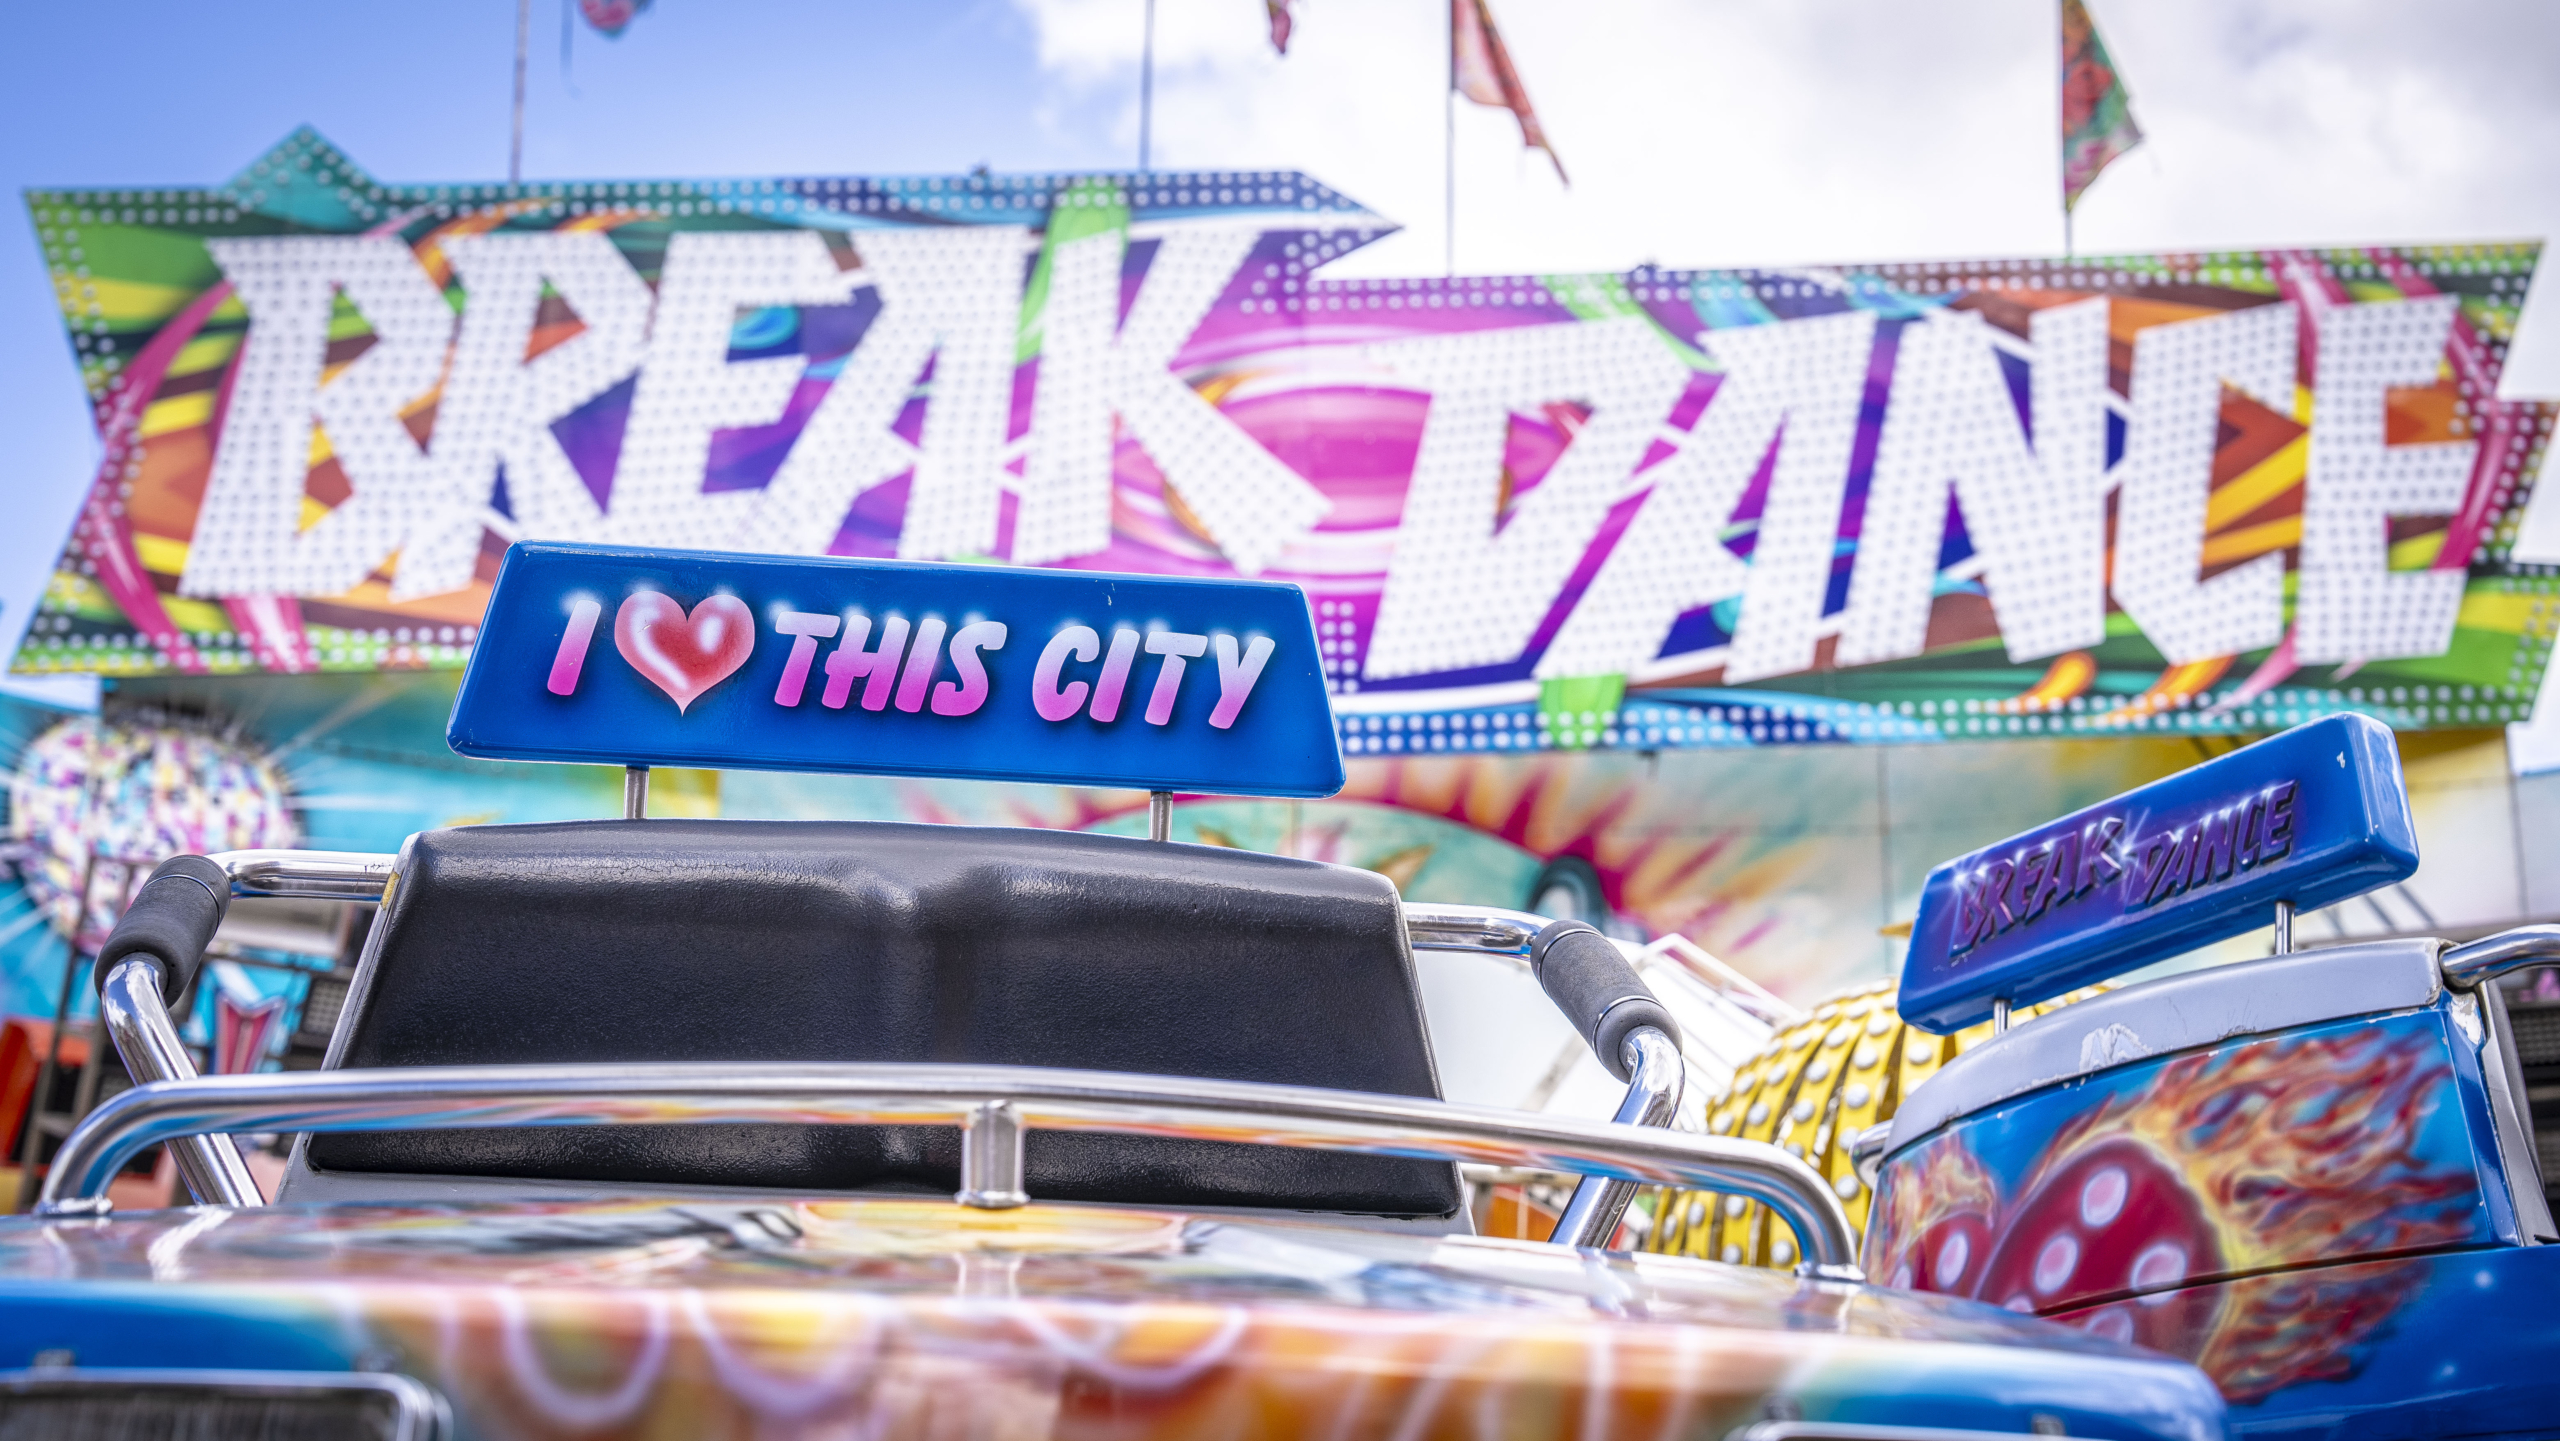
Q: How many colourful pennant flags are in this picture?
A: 4